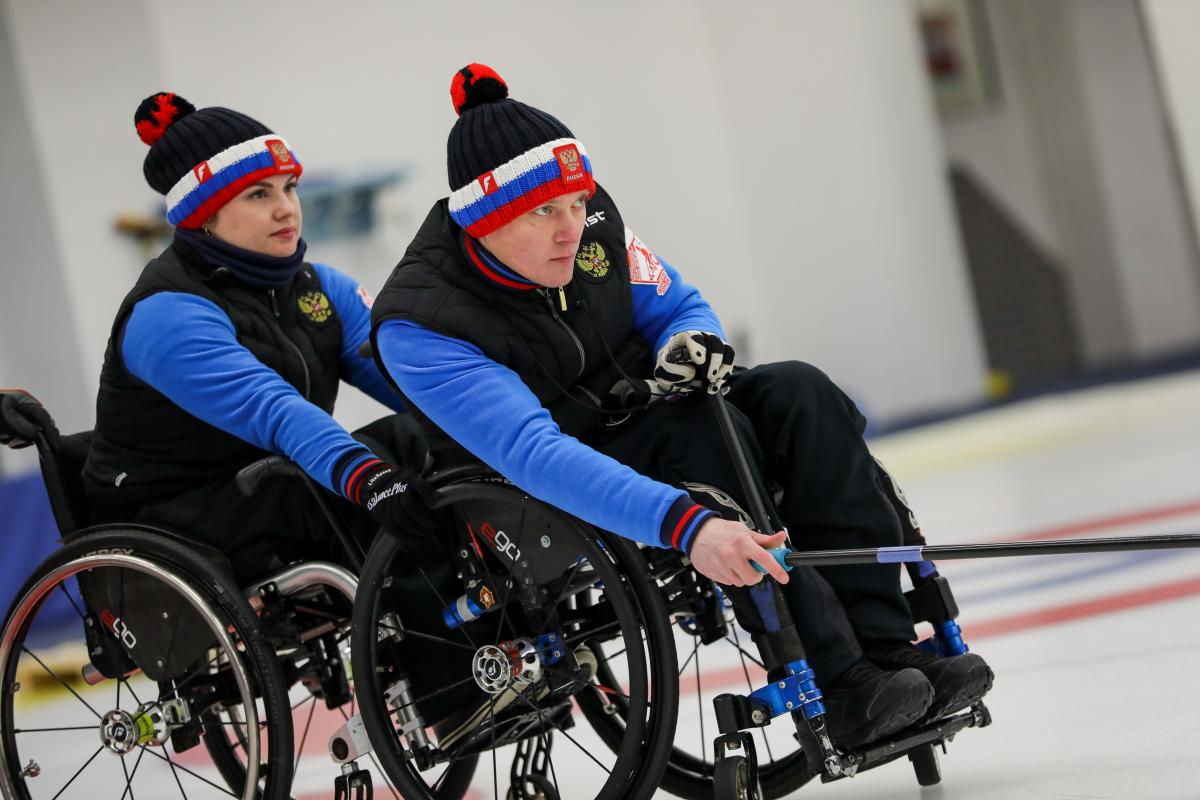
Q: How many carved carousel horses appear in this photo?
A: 0